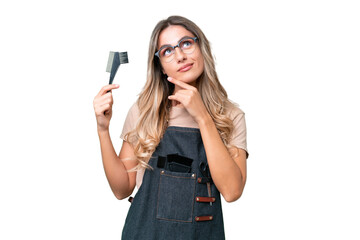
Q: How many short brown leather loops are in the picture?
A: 3